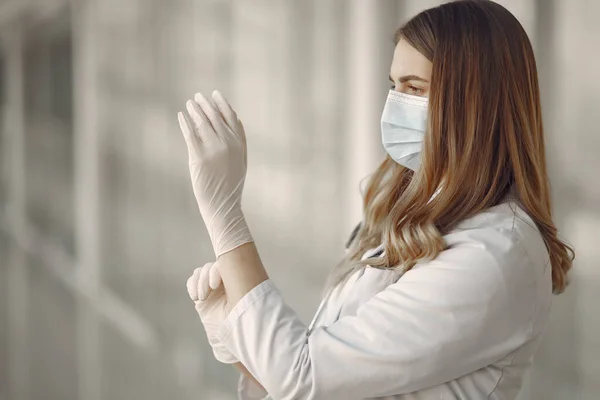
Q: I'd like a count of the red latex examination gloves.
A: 0